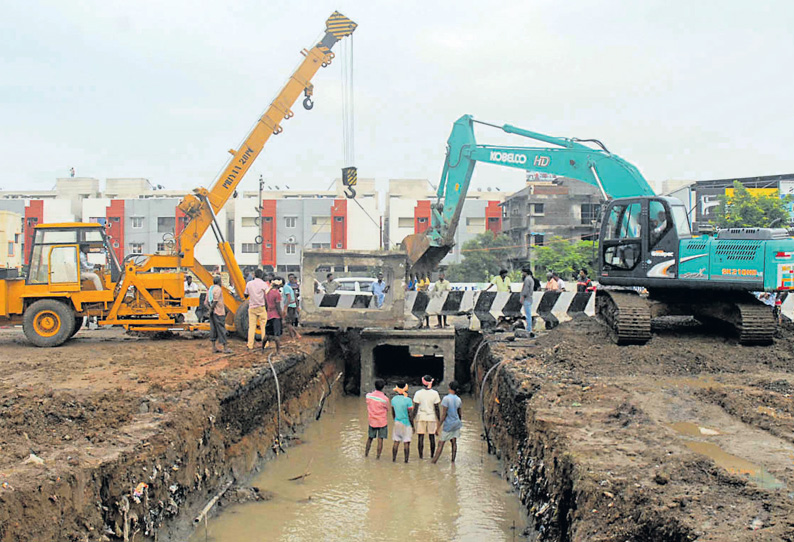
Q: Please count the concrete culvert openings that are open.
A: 2